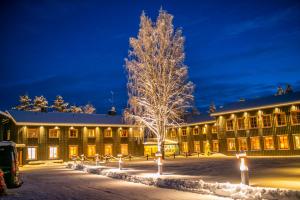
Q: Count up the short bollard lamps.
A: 5